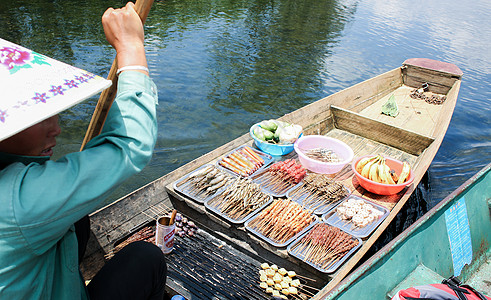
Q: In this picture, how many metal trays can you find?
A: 8